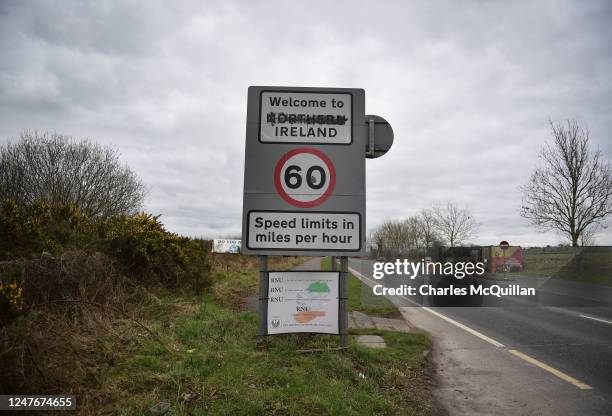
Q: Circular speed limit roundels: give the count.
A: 1